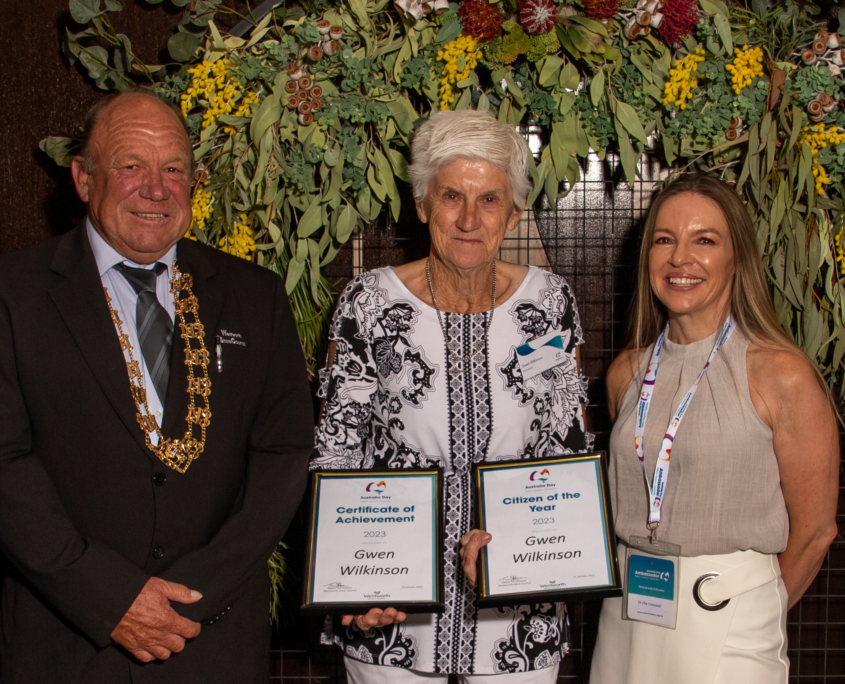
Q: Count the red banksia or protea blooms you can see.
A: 4